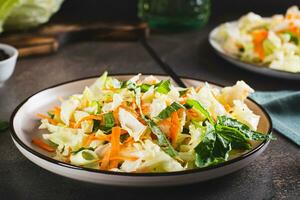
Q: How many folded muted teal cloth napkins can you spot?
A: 1